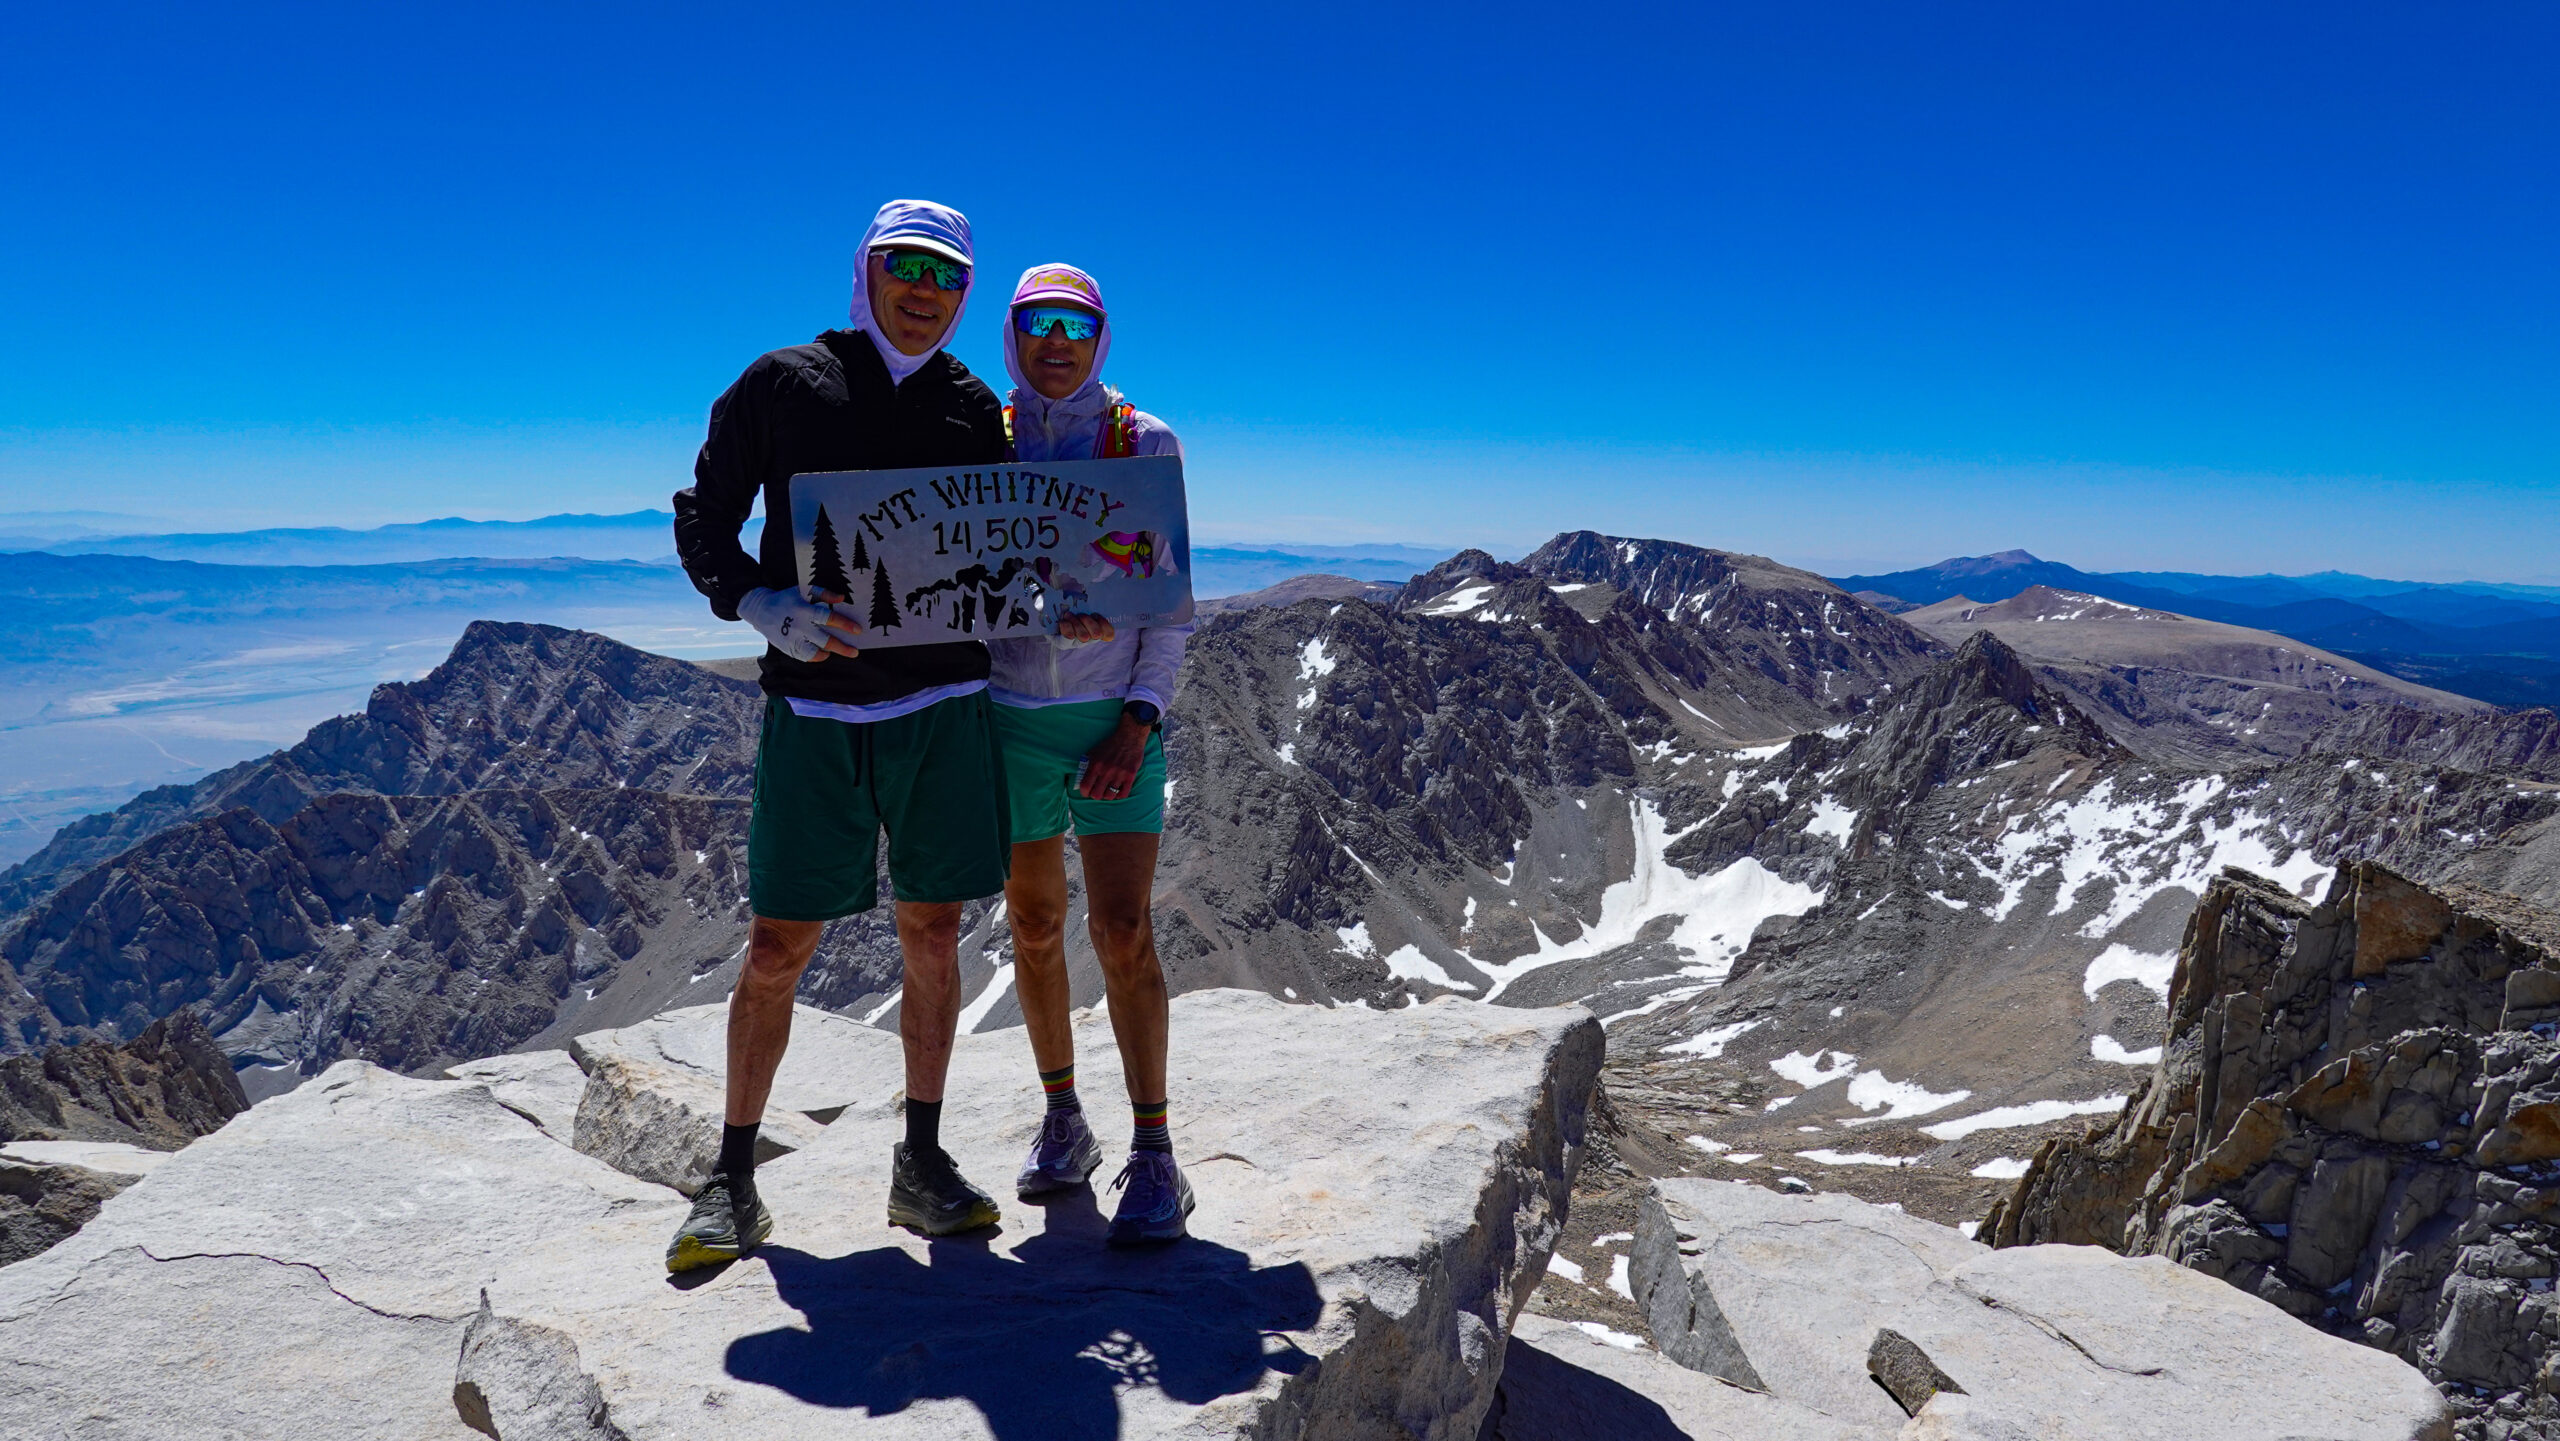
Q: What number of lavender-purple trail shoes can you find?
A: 2